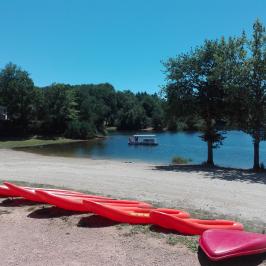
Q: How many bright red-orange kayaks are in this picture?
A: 5